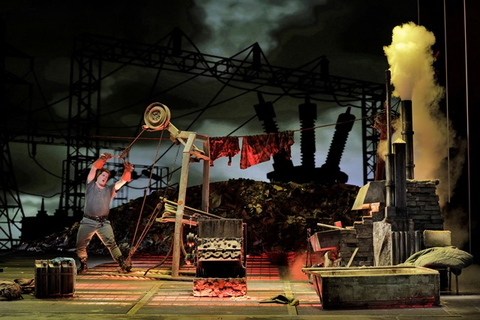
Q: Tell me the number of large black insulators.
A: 3